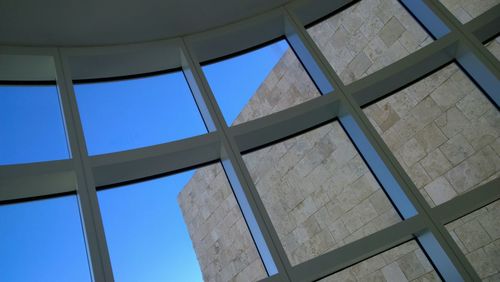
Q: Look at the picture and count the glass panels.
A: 12